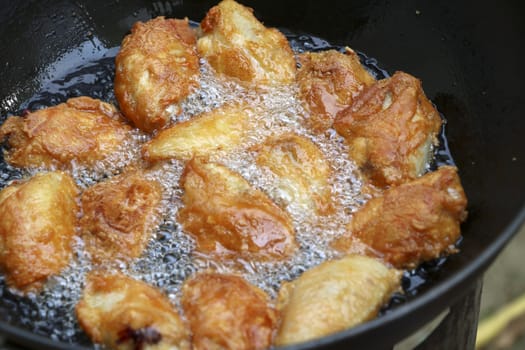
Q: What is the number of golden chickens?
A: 14